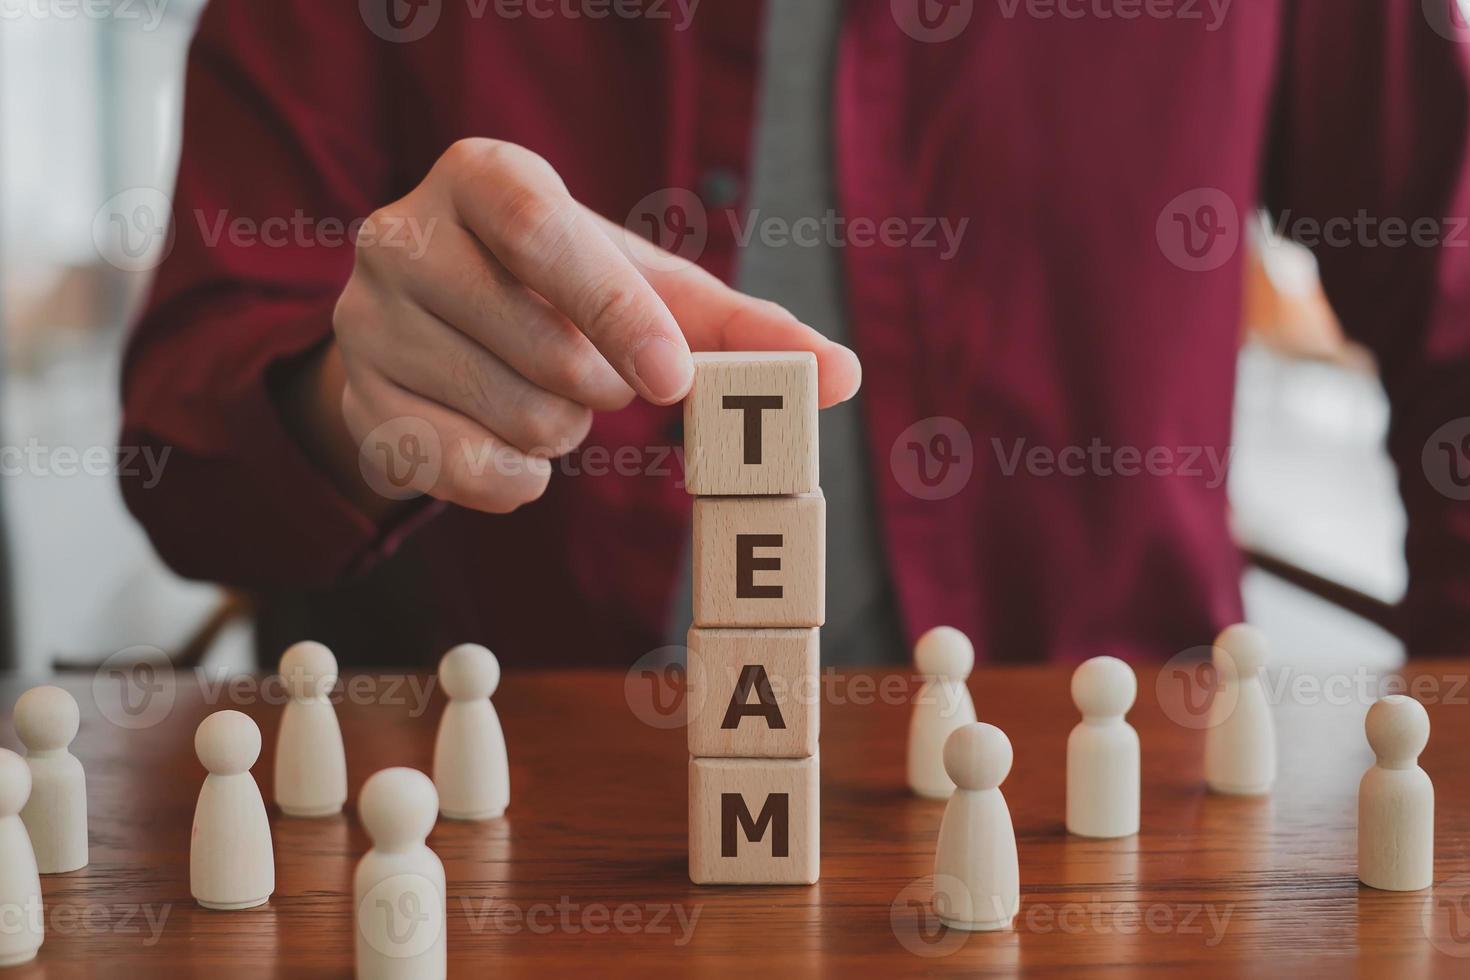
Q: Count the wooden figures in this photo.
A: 11